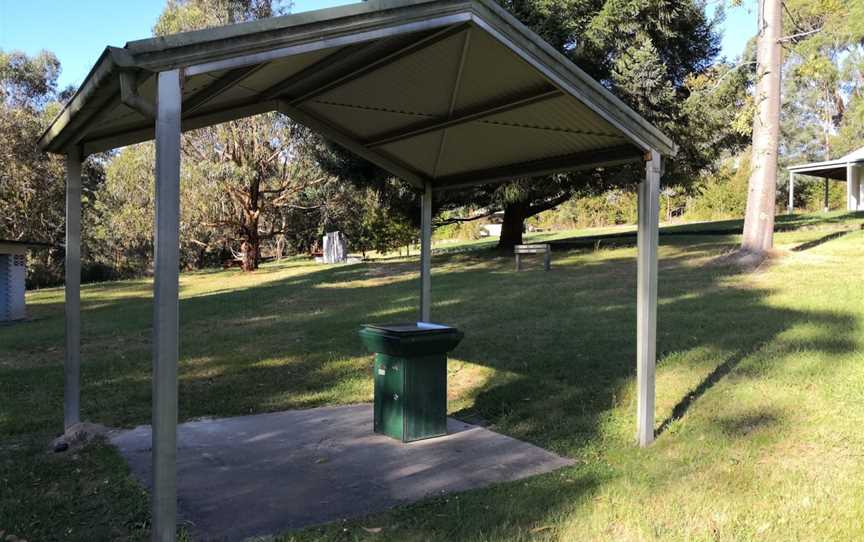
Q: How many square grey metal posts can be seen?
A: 4